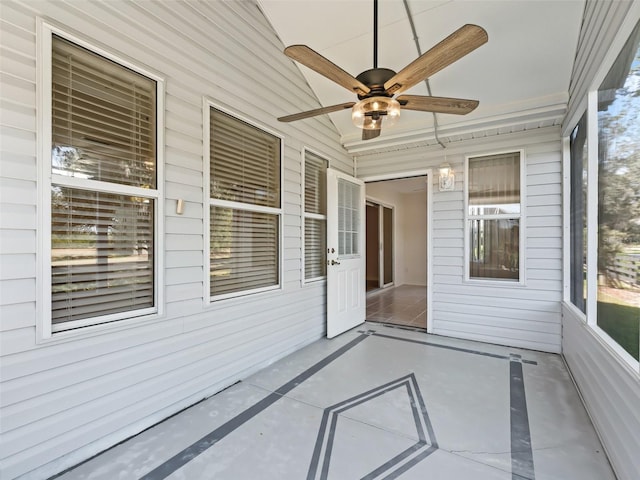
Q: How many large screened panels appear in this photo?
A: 2